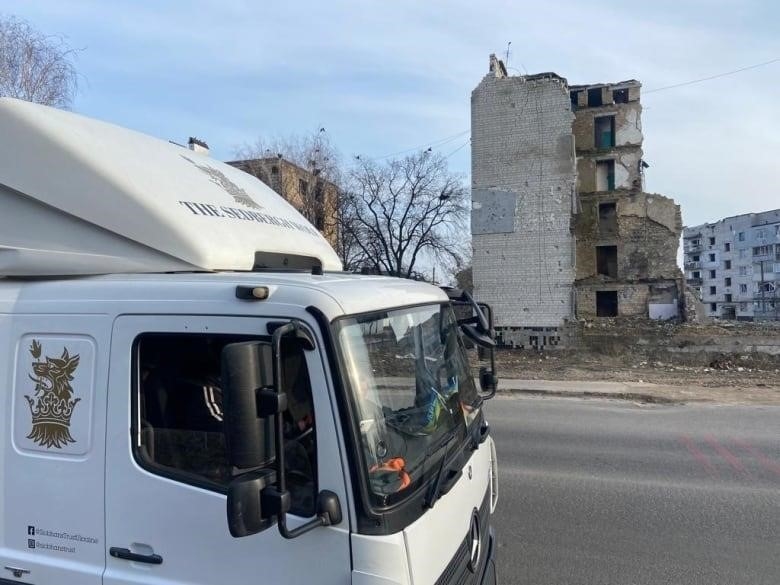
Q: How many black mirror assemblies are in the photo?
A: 2